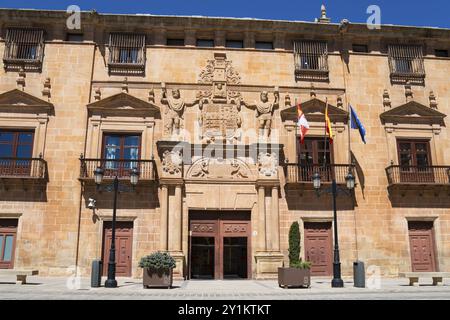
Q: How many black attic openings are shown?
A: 7